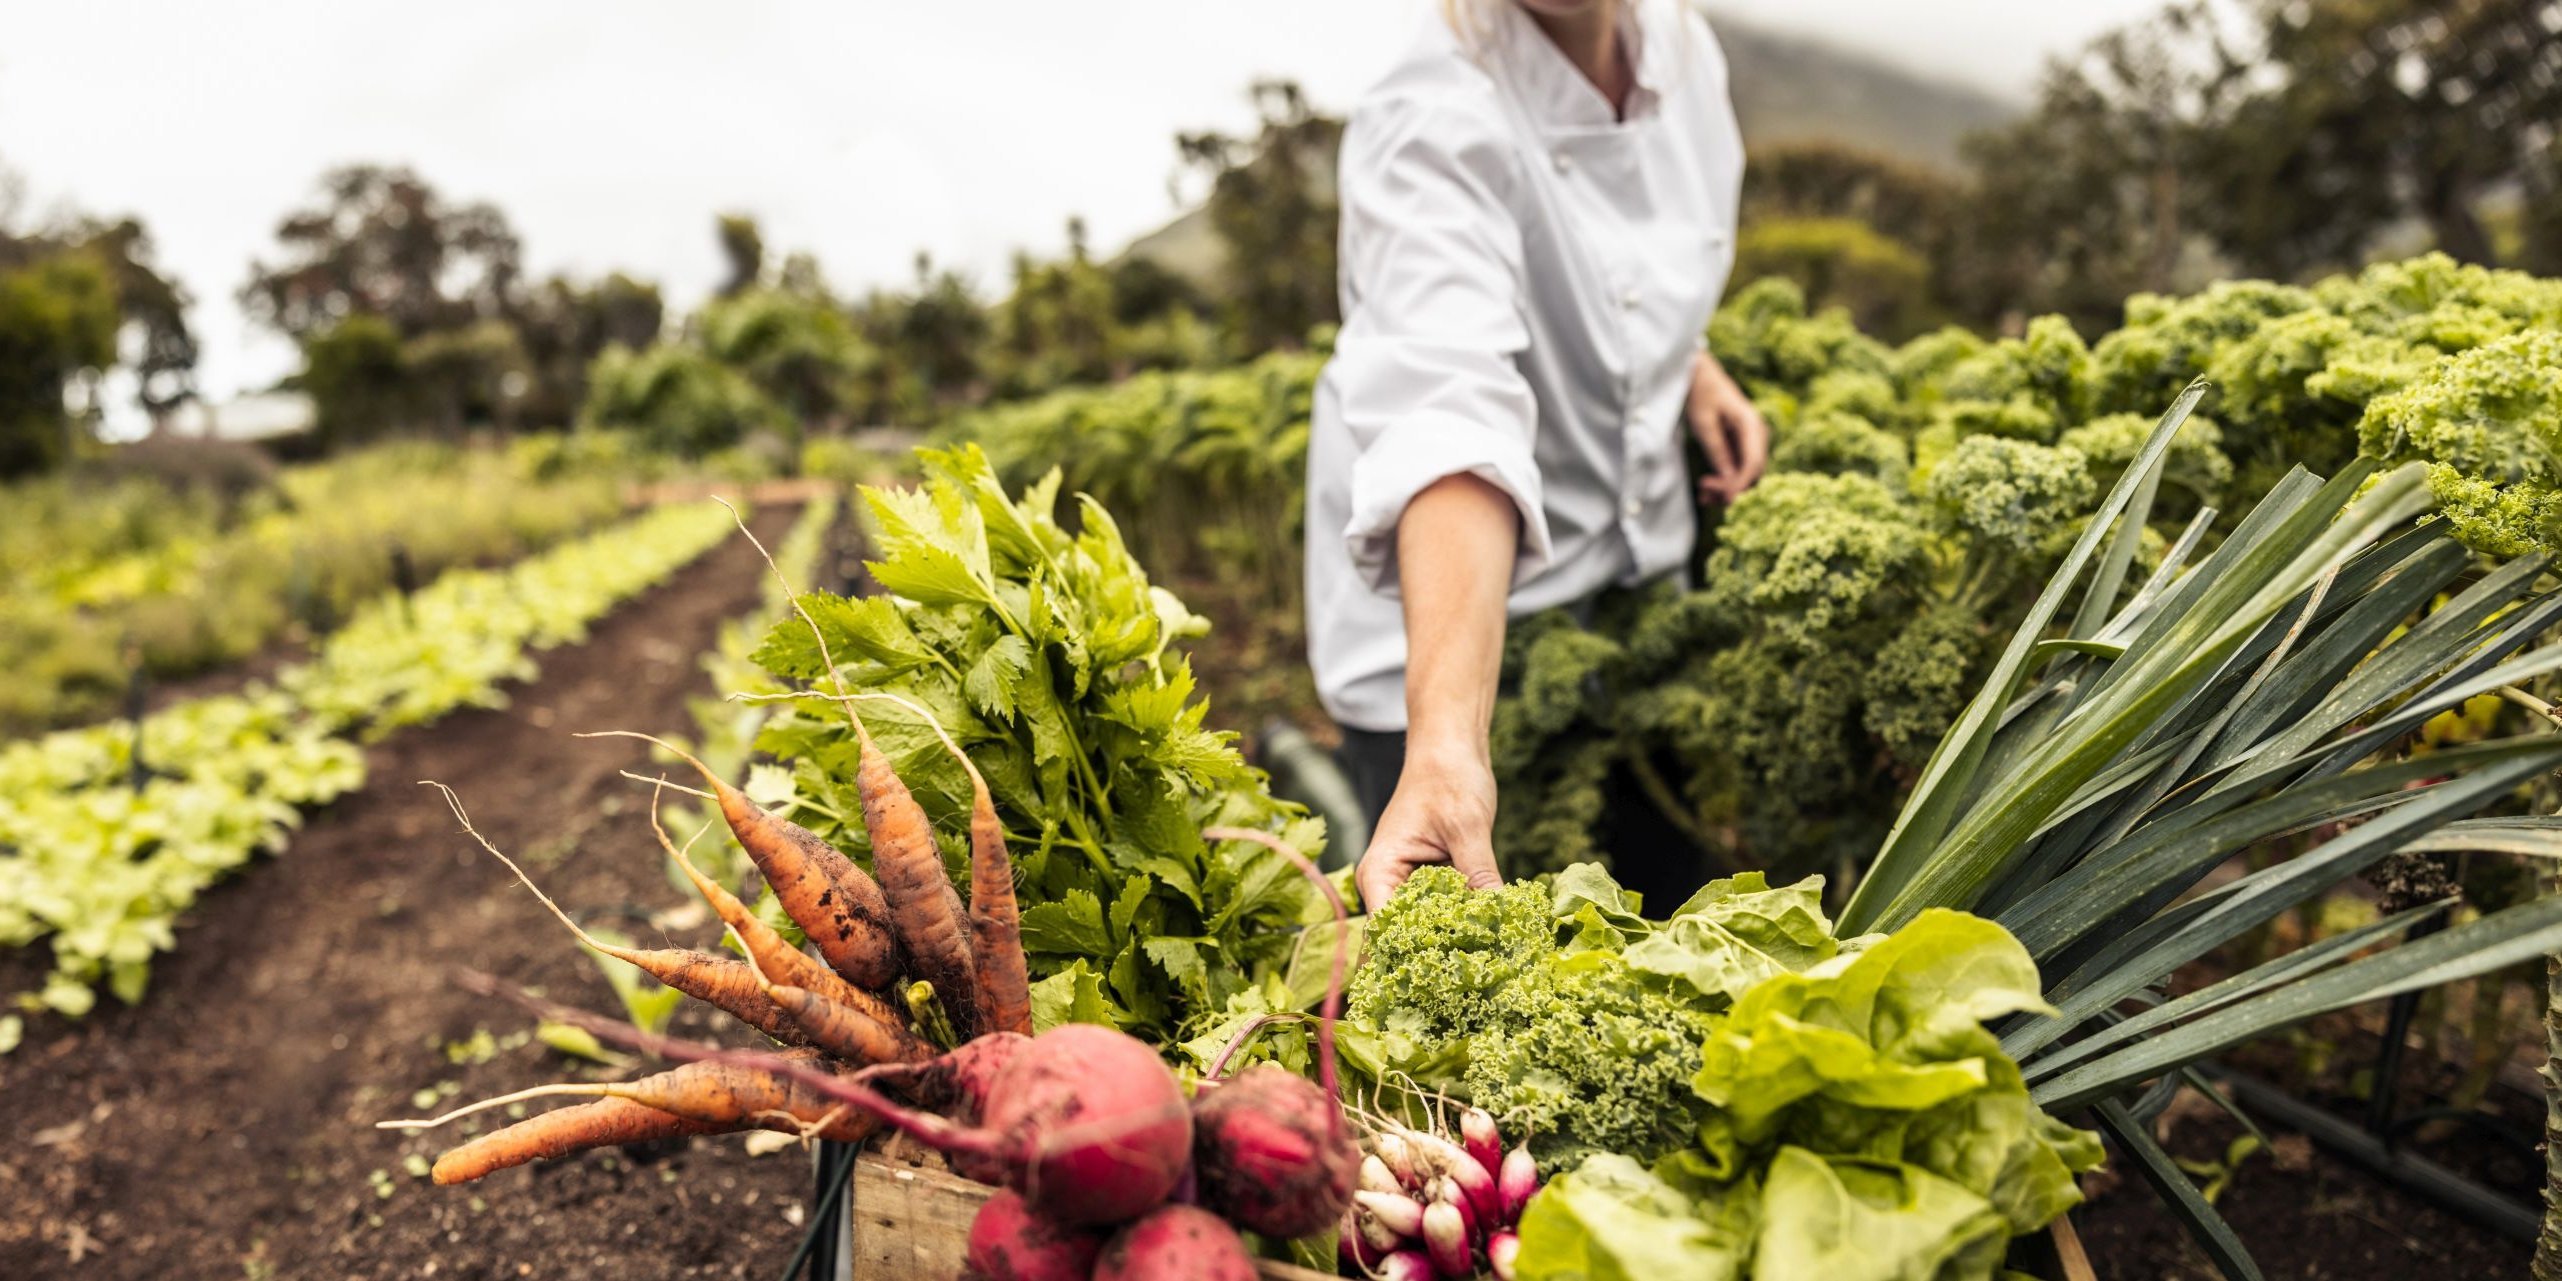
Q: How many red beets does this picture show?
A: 5